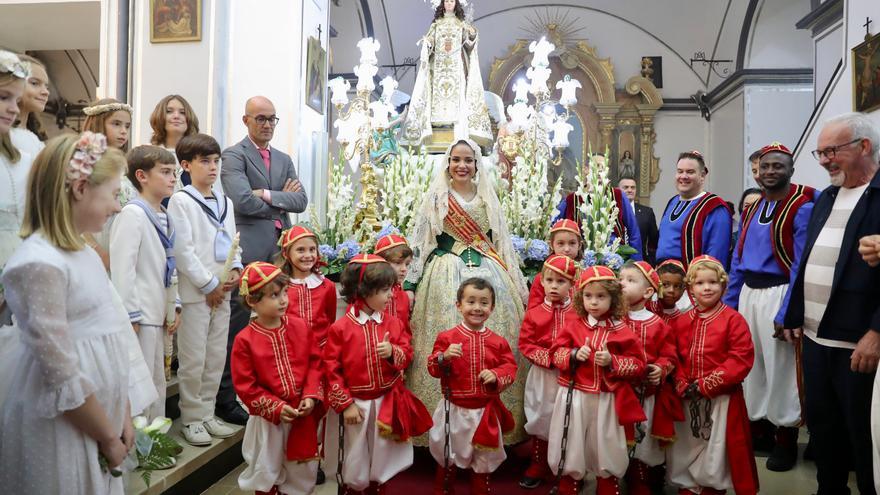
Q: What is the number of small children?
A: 11